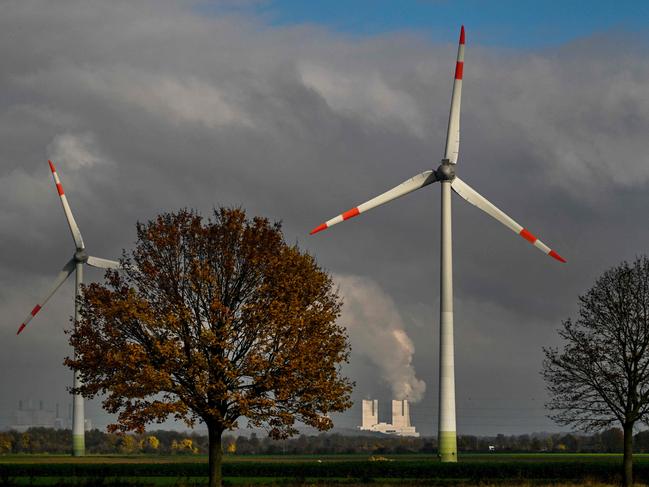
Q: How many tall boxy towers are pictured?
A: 2